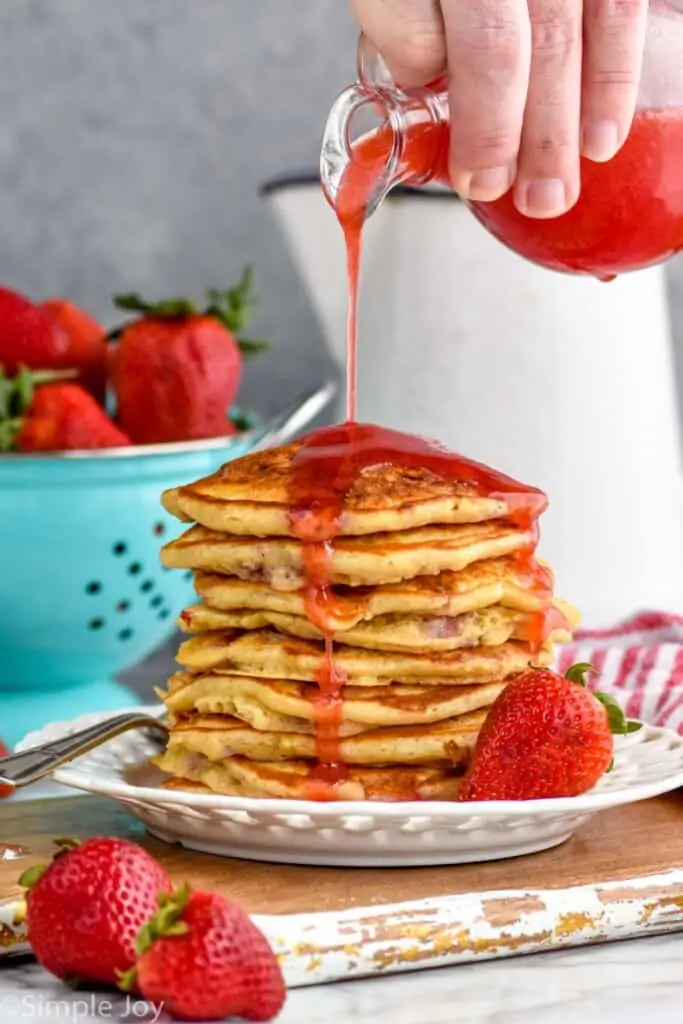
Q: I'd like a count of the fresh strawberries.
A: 7